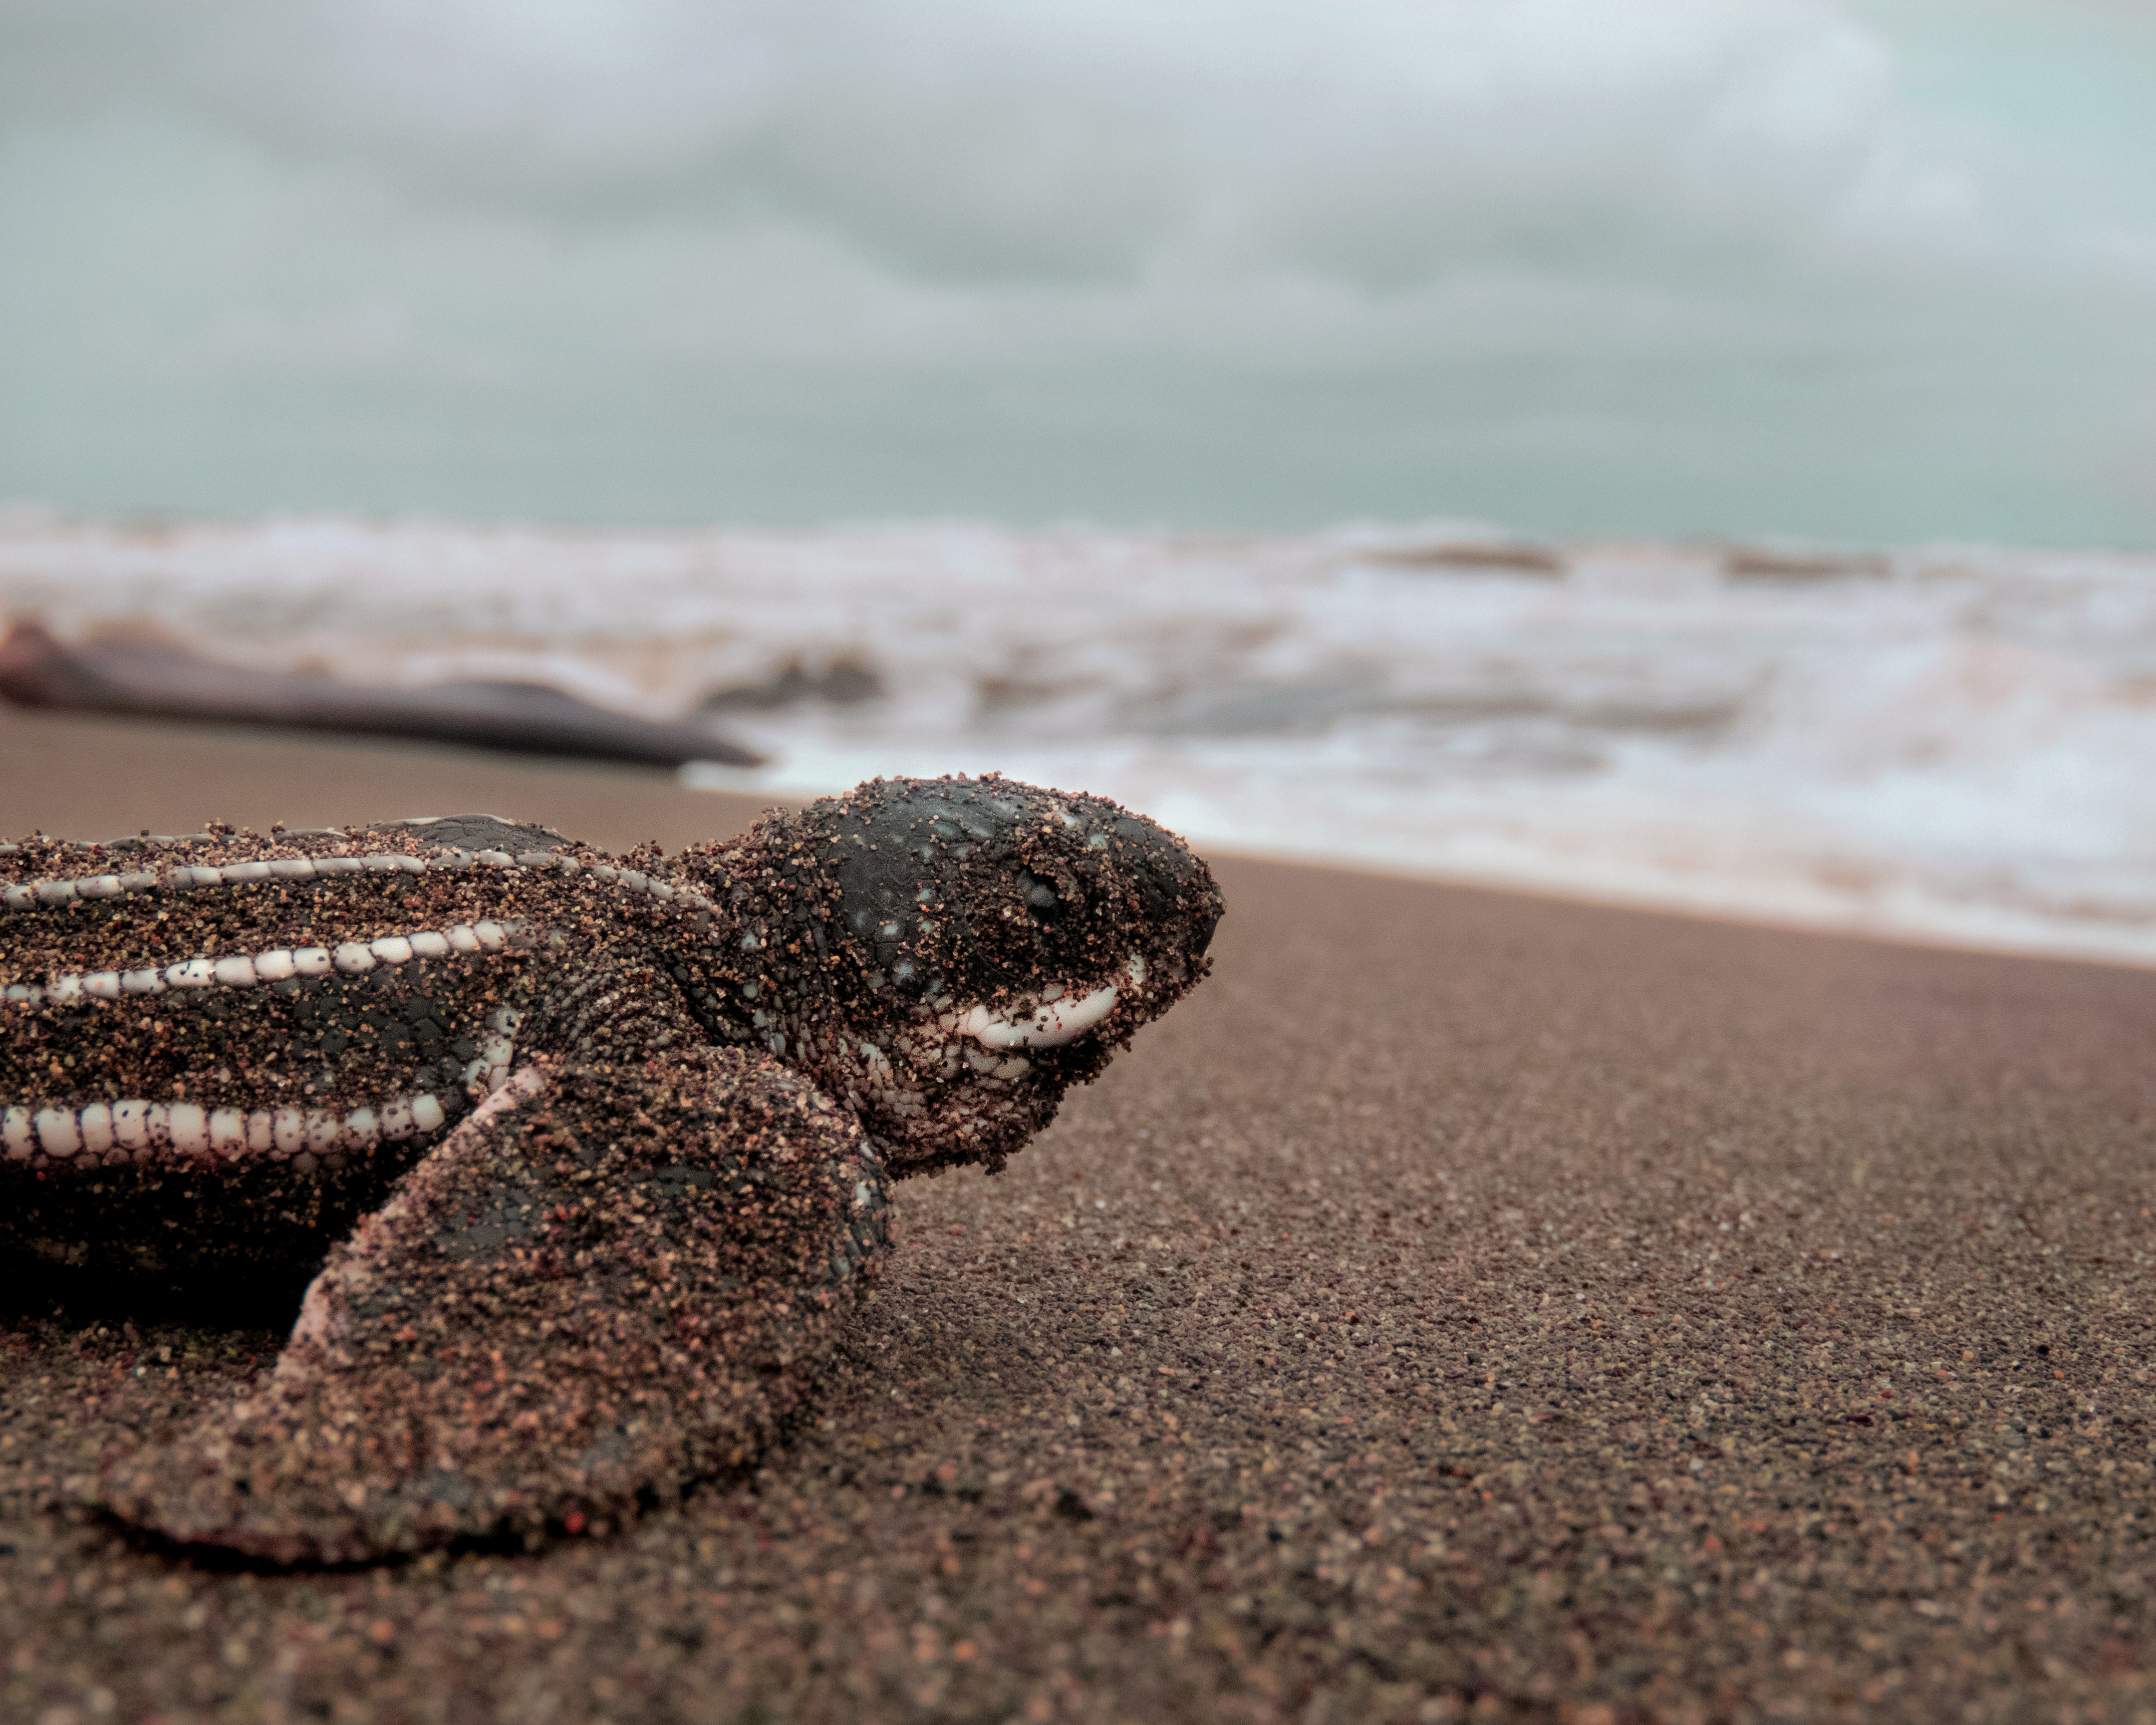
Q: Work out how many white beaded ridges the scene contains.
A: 3